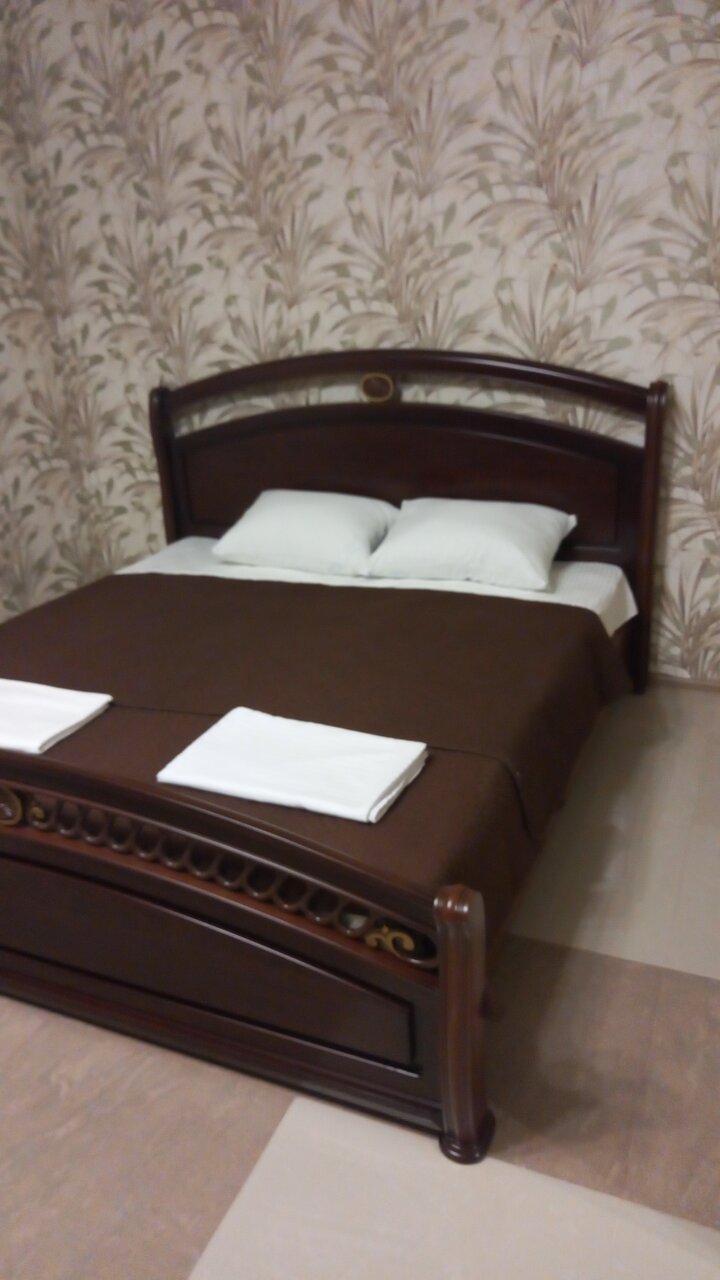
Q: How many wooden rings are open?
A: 11